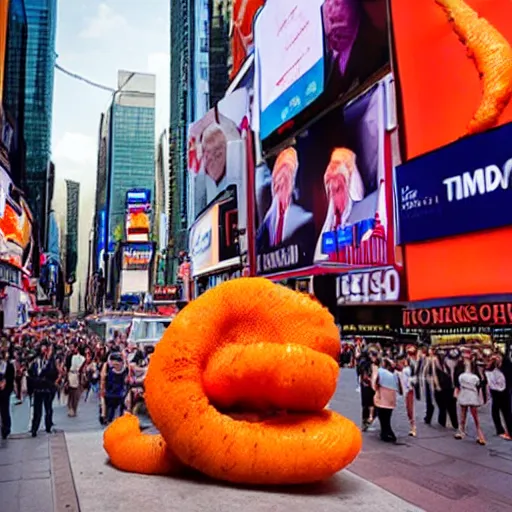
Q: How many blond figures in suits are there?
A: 2